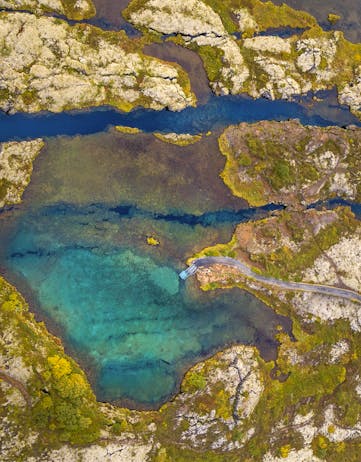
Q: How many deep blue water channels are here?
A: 2